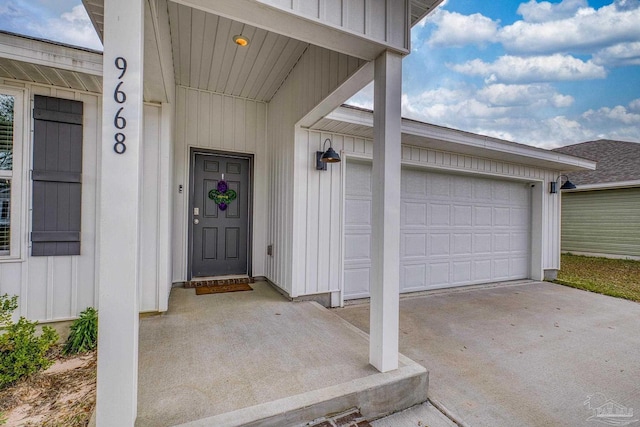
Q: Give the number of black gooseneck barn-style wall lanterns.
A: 2